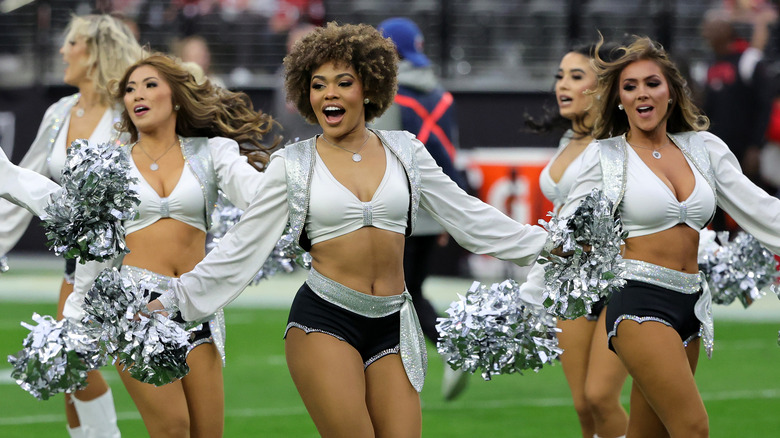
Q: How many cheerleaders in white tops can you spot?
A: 5